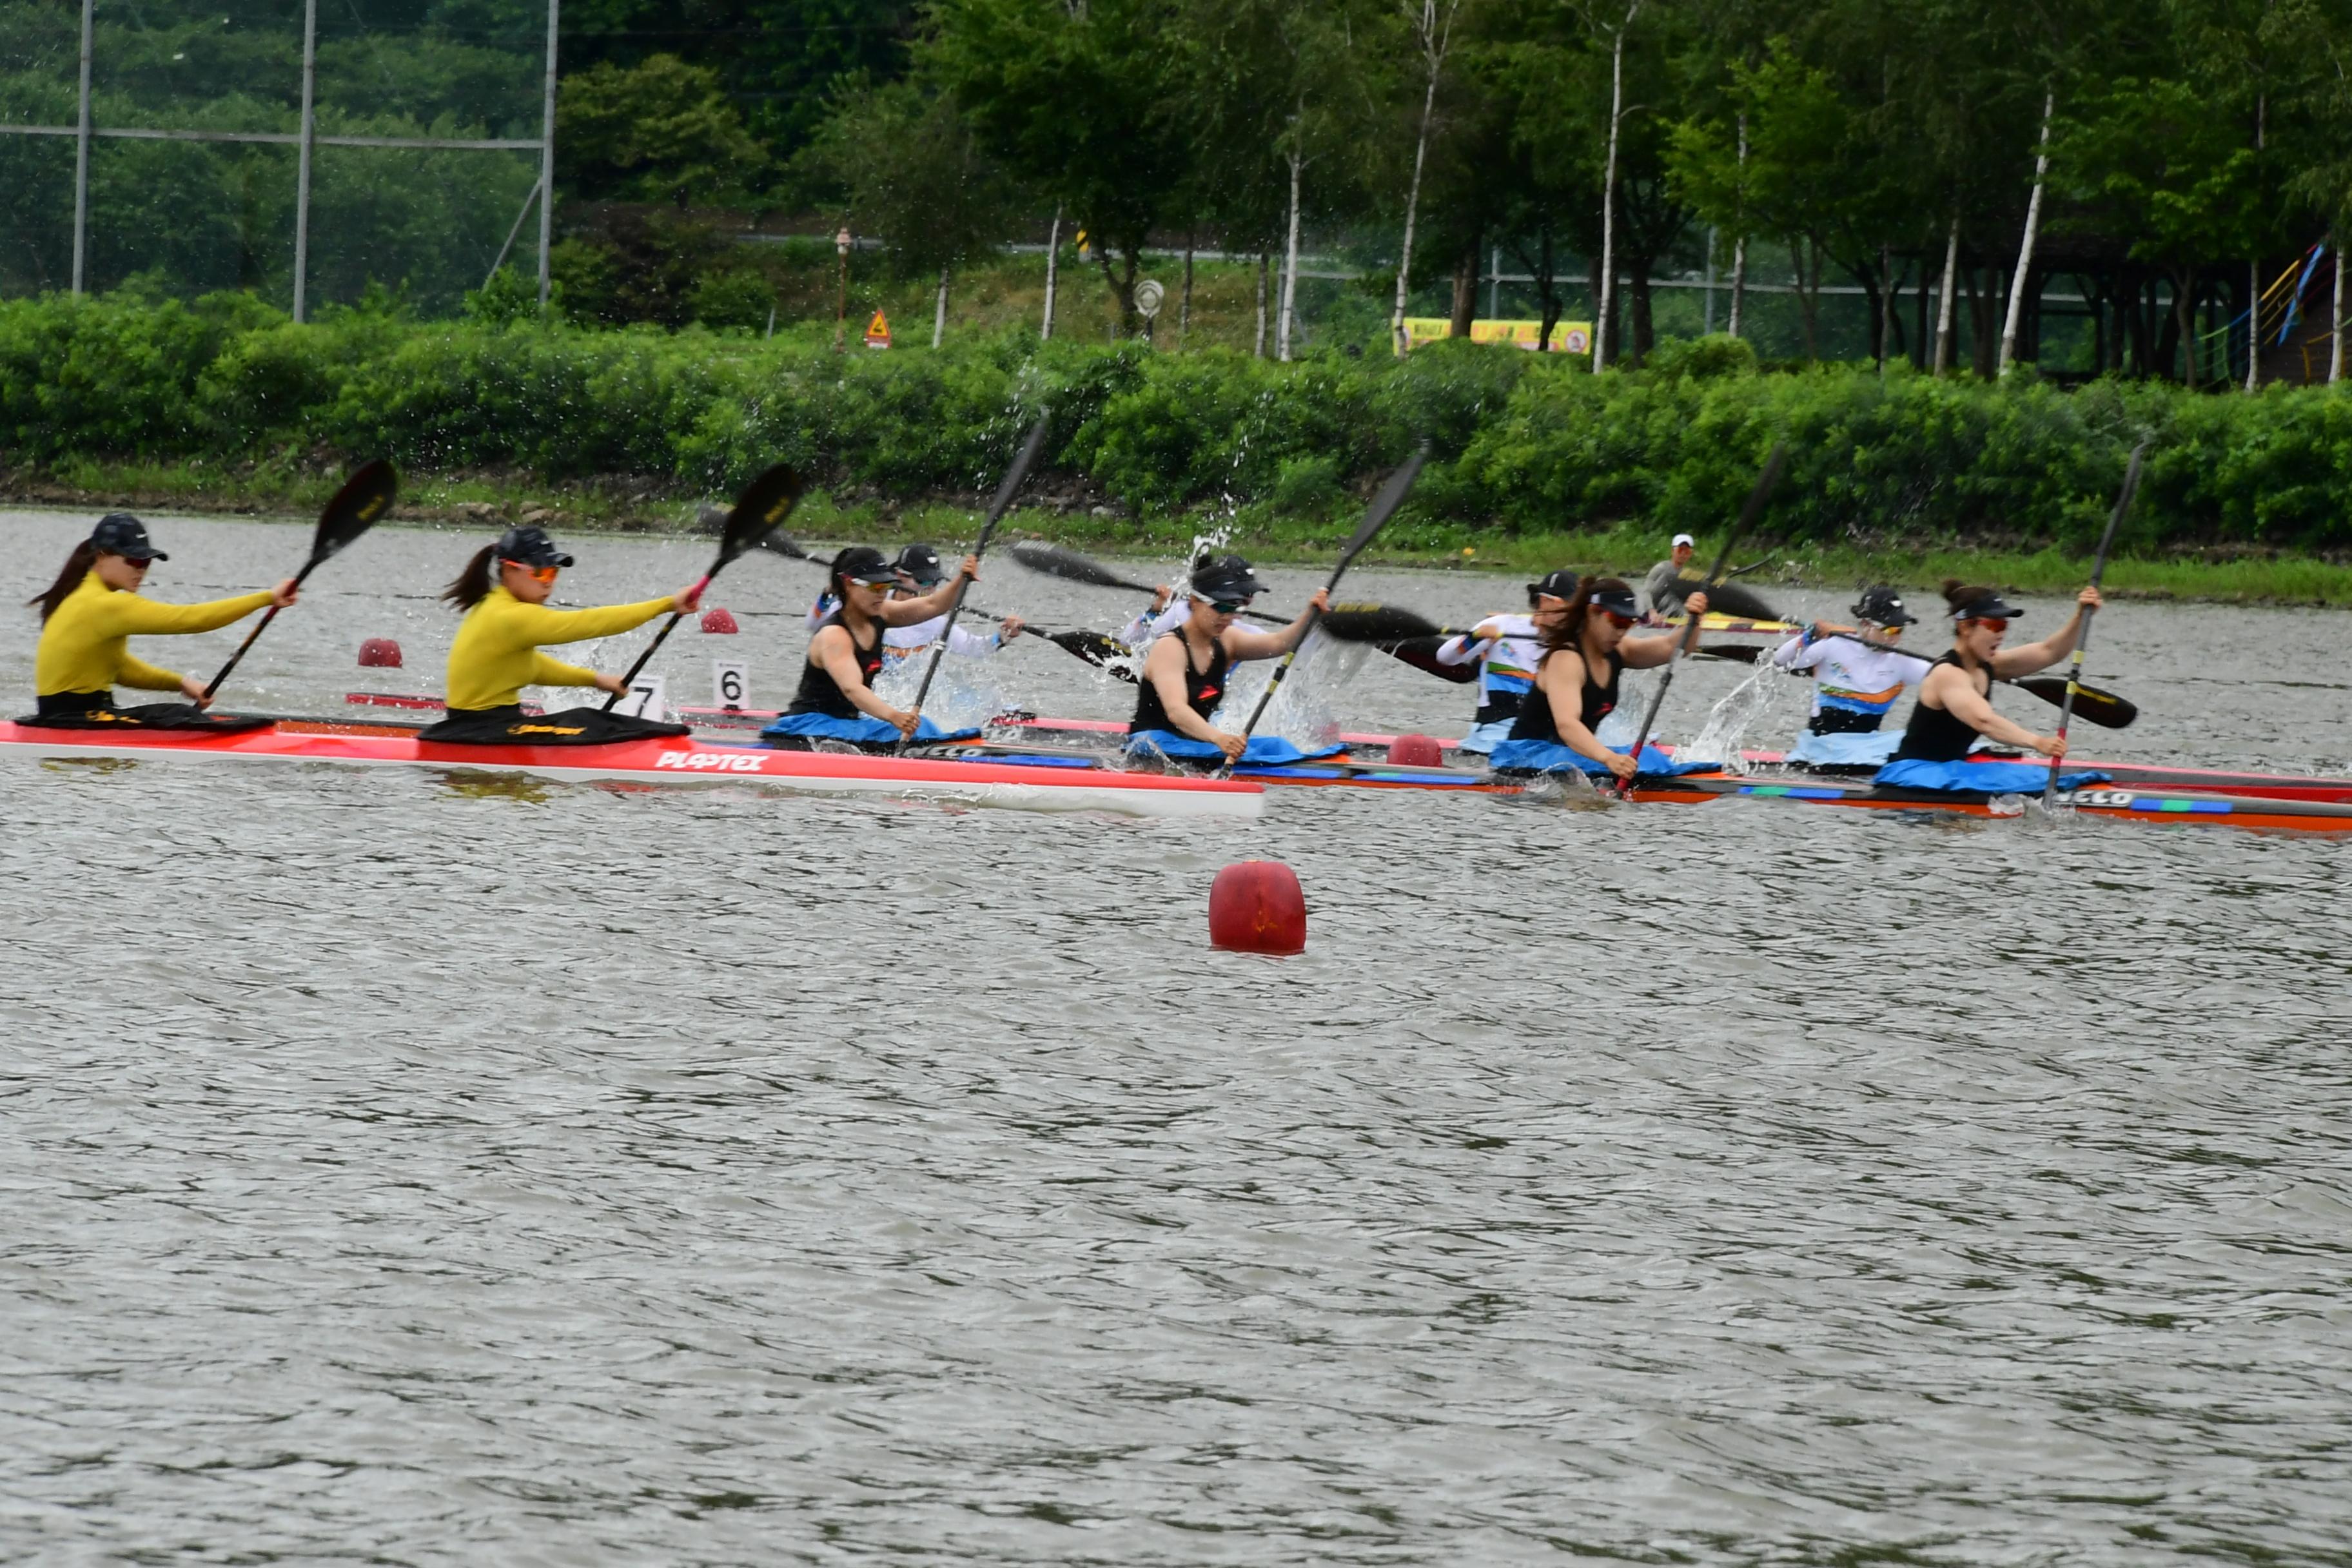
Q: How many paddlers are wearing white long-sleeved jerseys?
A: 4